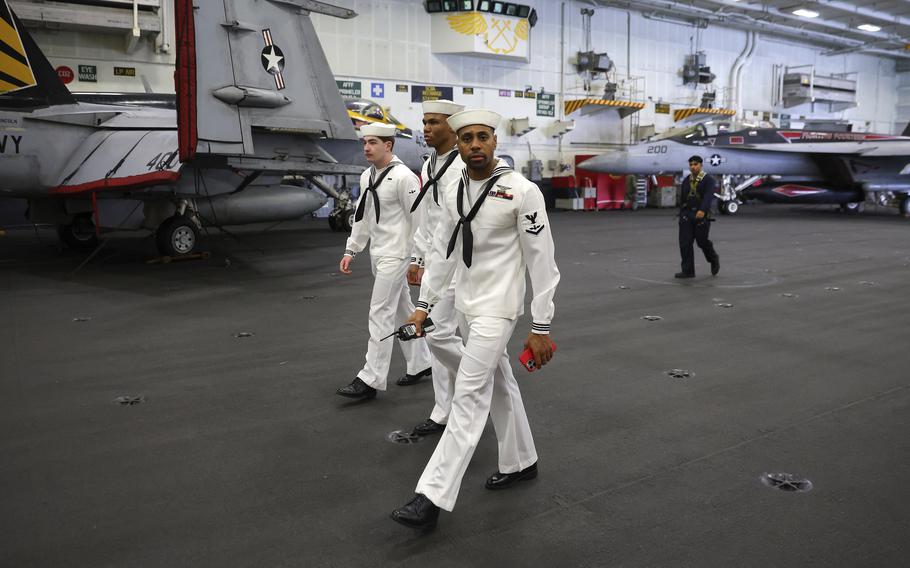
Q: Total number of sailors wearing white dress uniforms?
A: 3